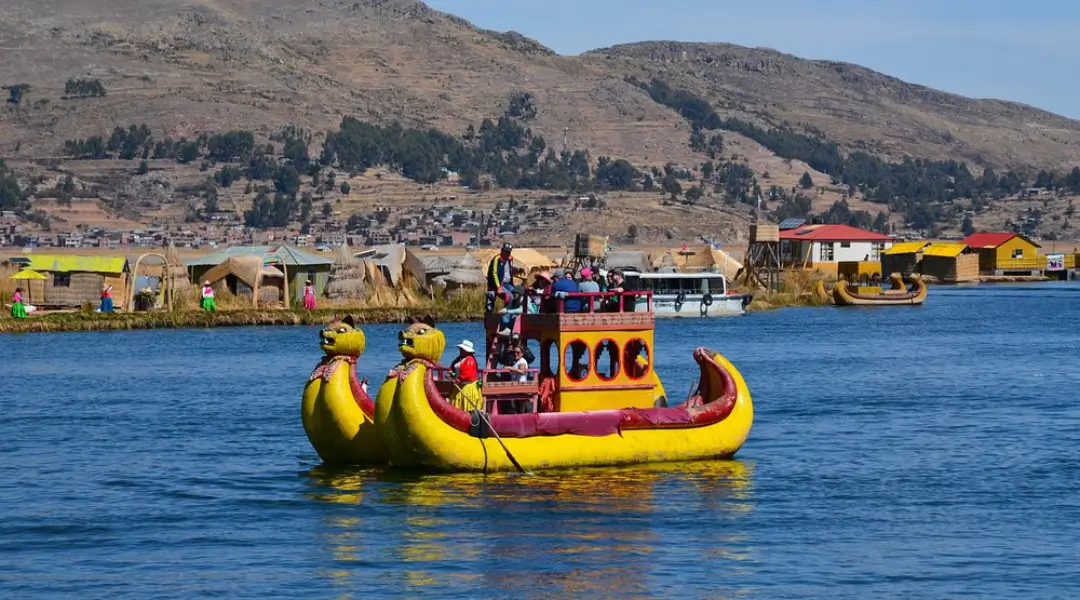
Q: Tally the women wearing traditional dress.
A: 5